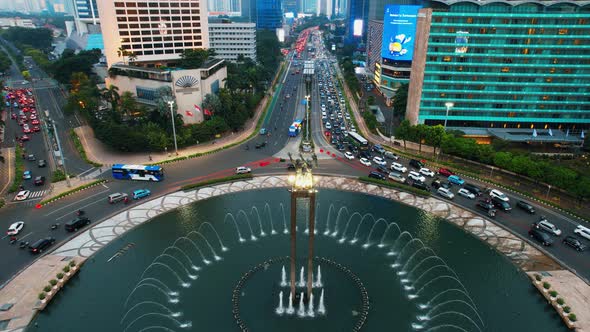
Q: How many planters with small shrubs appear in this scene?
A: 12